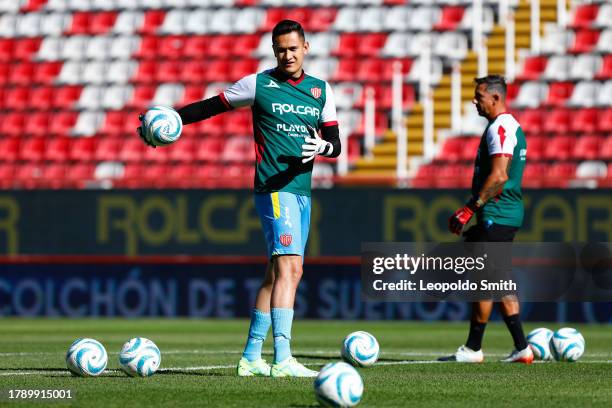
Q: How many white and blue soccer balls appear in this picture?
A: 7